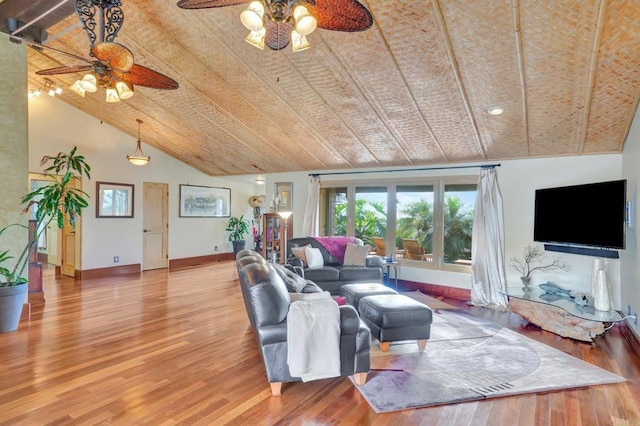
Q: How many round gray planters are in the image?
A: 2